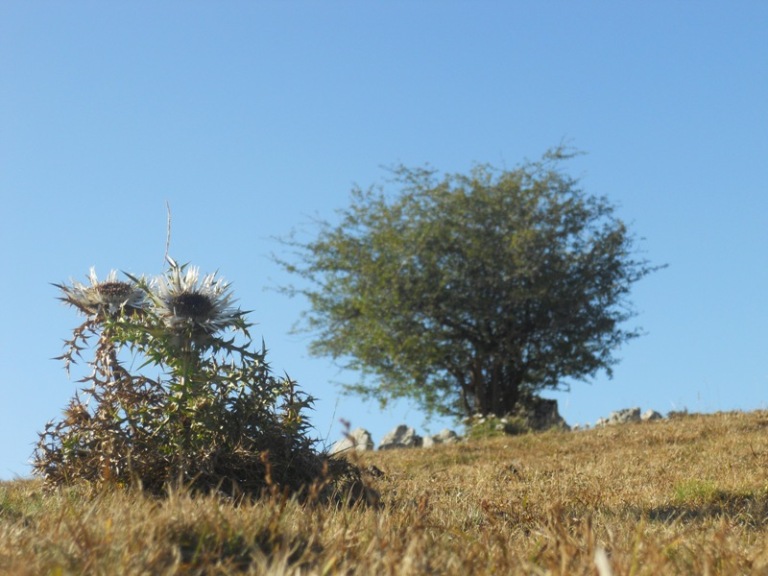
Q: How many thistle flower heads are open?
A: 2